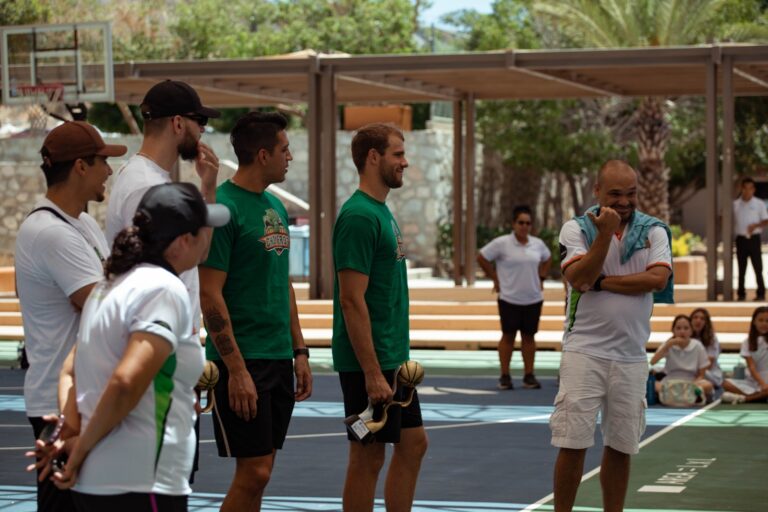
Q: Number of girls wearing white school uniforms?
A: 3